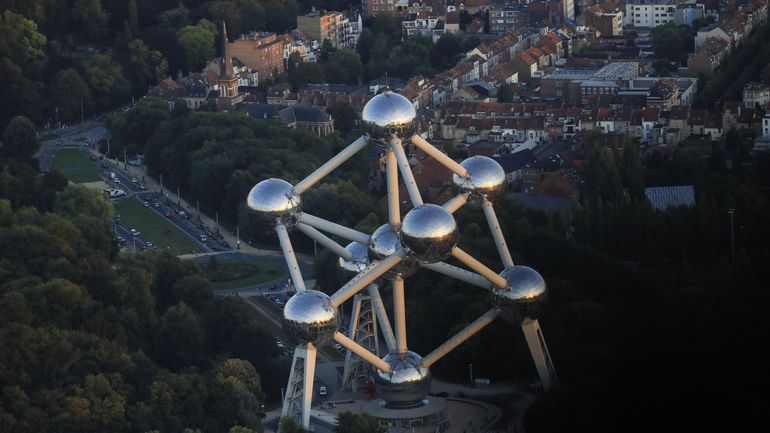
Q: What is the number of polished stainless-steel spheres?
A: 9